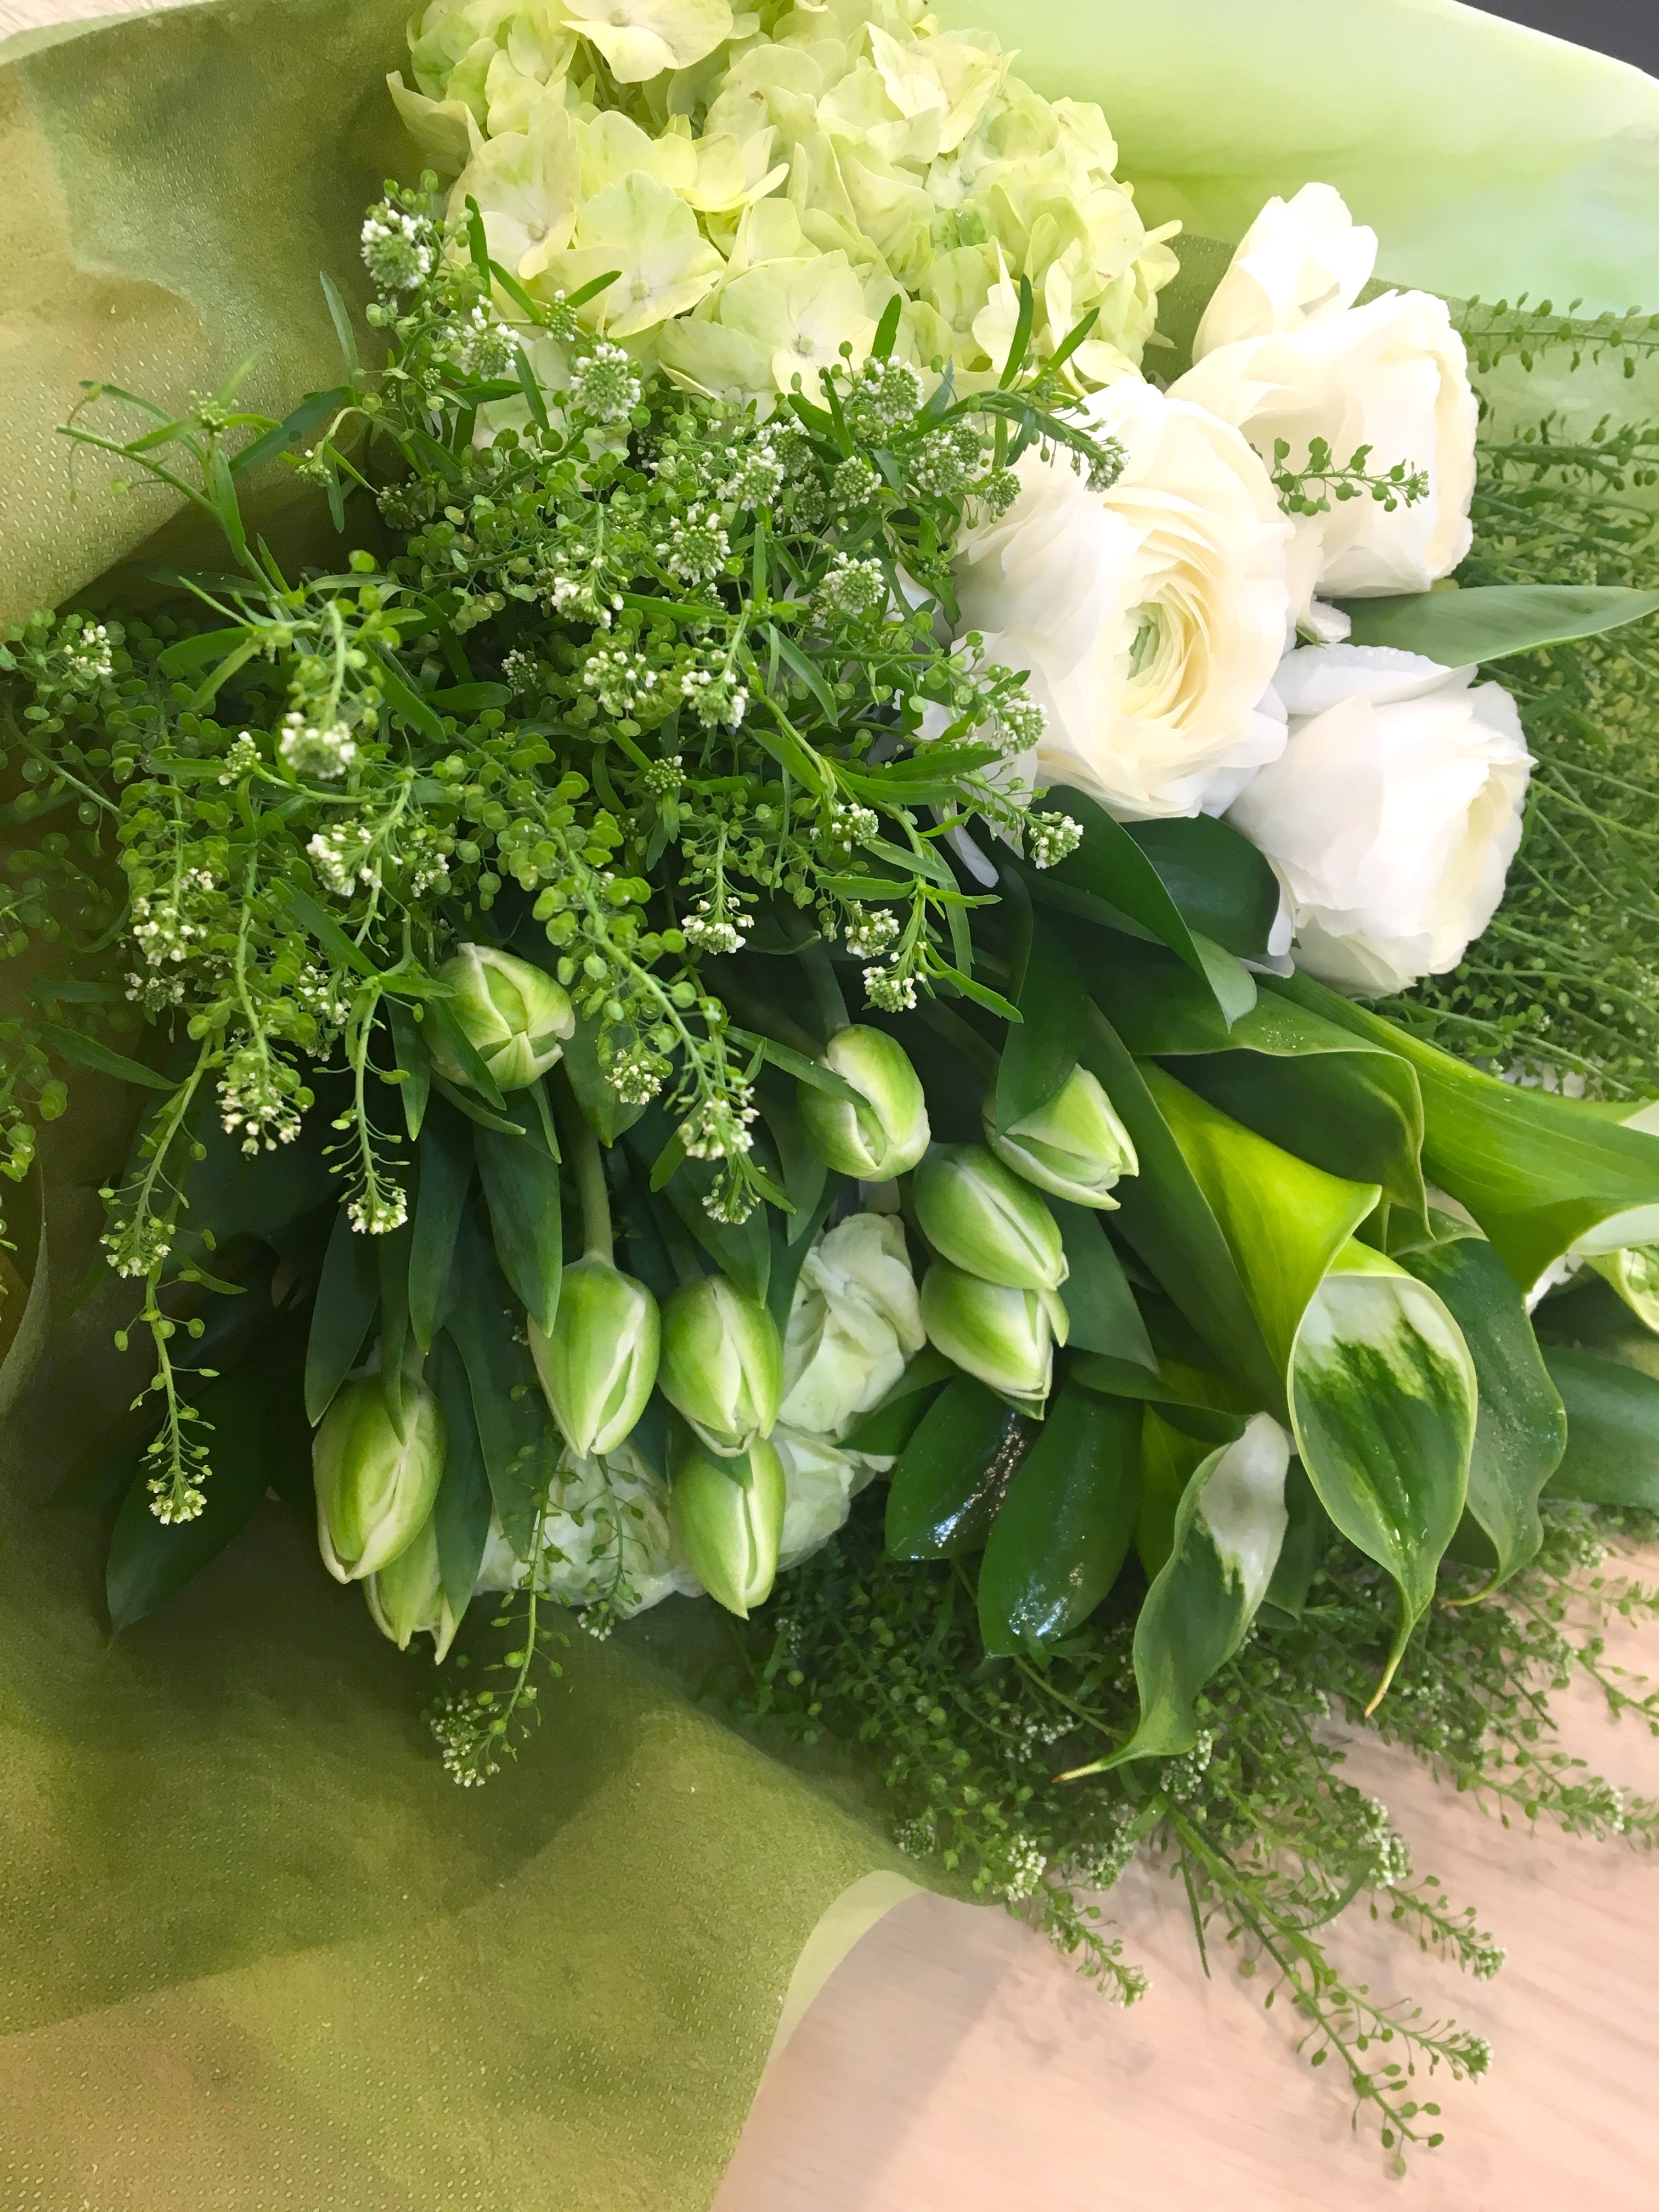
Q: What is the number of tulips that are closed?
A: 10